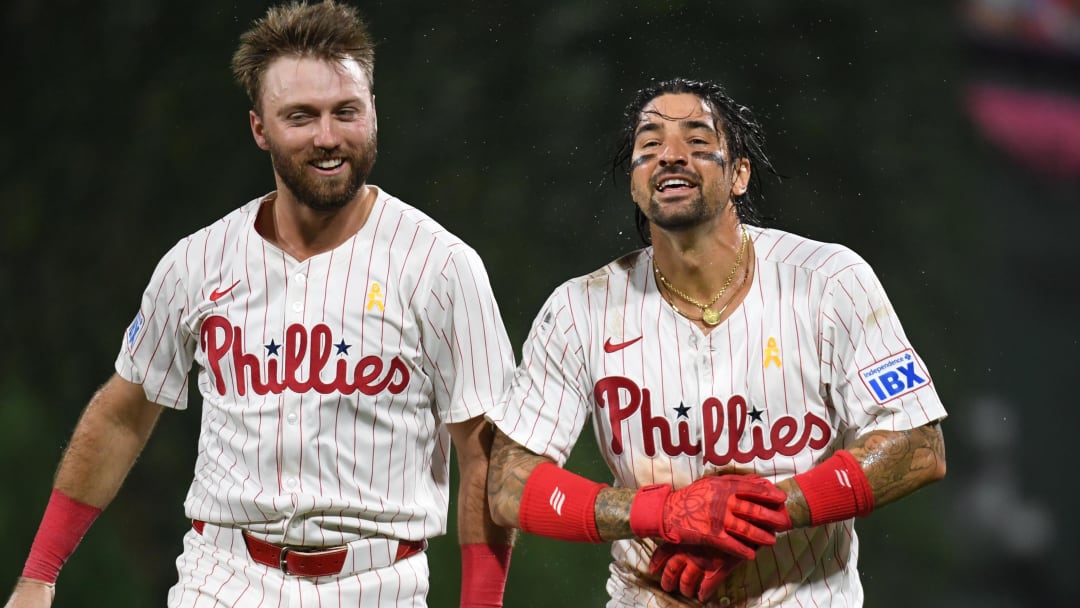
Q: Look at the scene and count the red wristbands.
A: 4